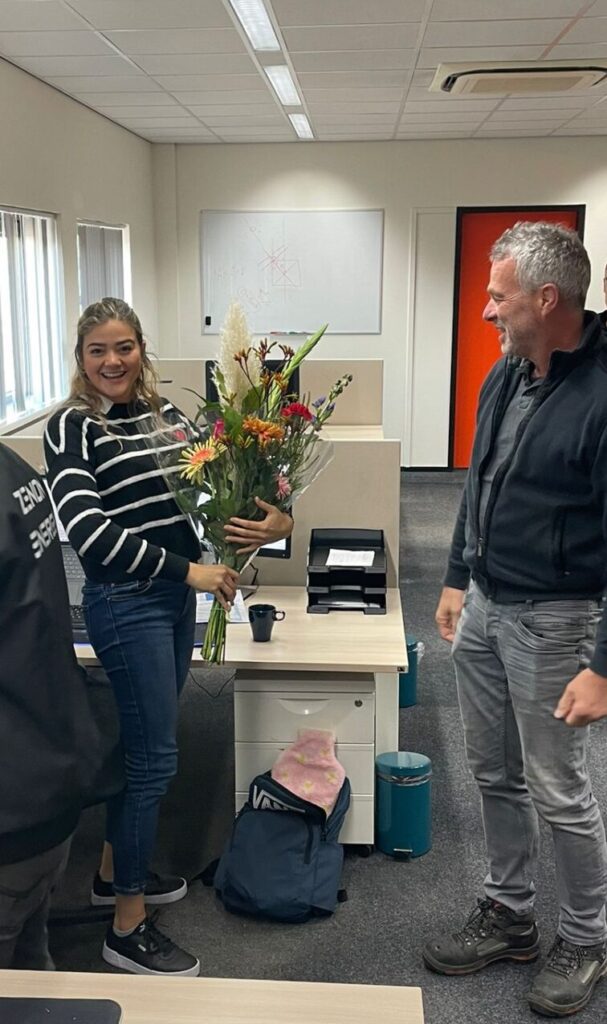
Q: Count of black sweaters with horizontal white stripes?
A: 1